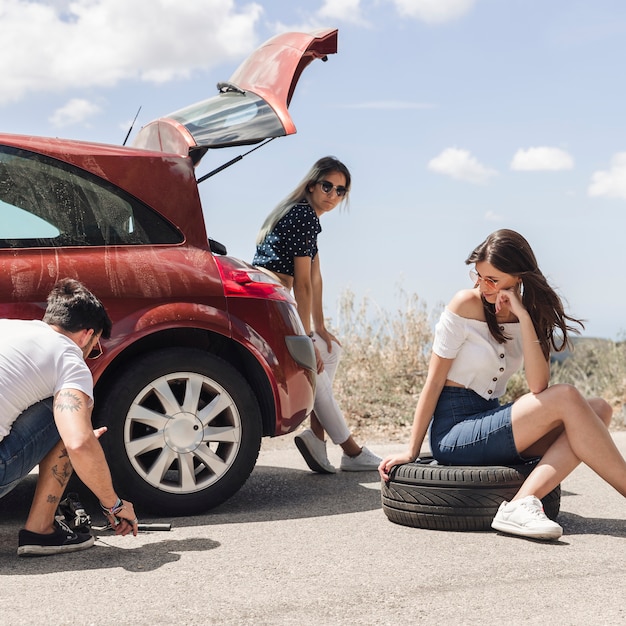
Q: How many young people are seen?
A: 3